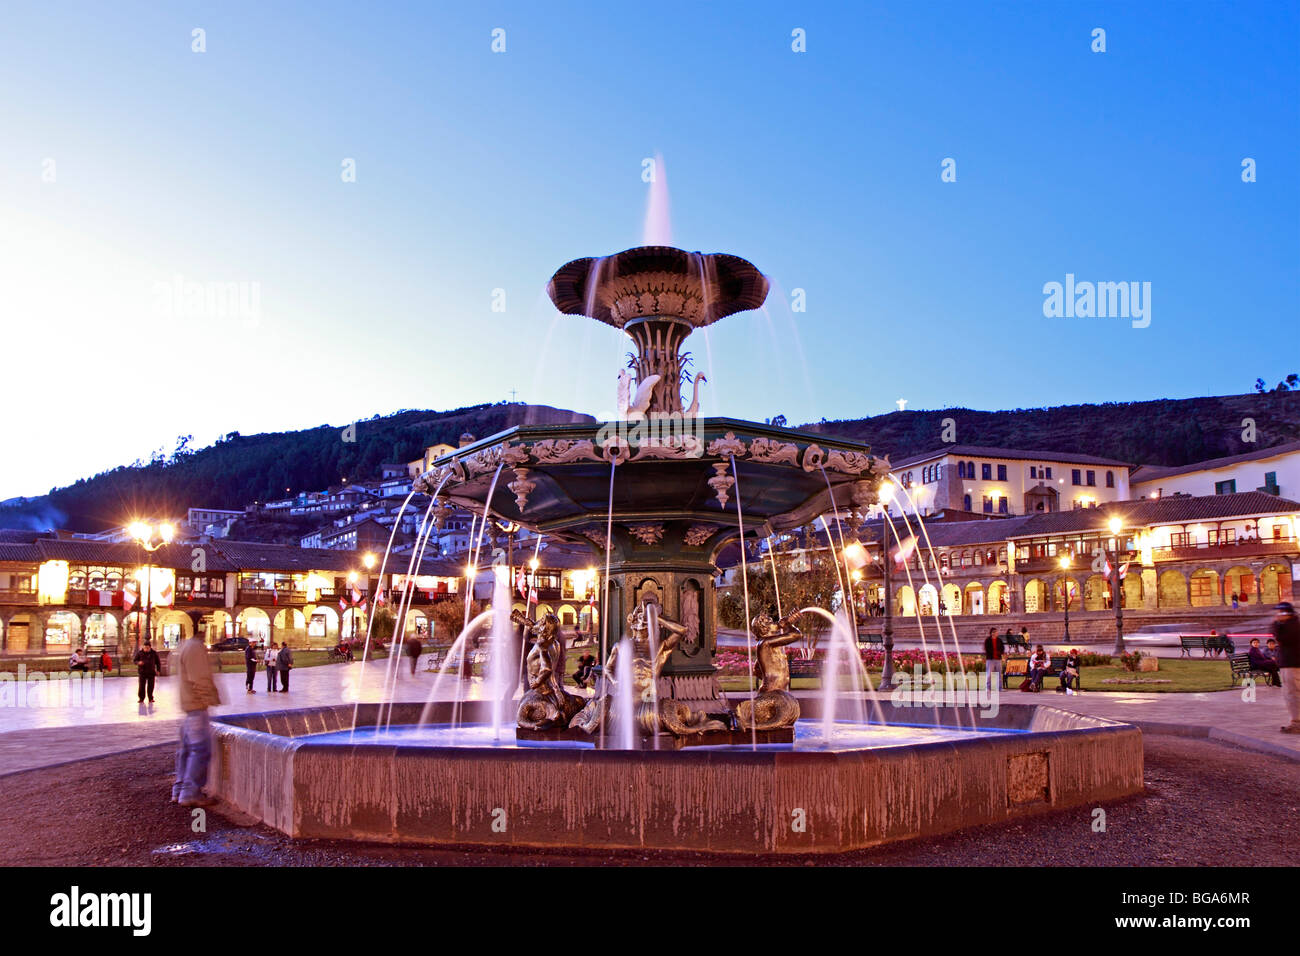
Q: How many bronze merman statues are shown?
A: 3